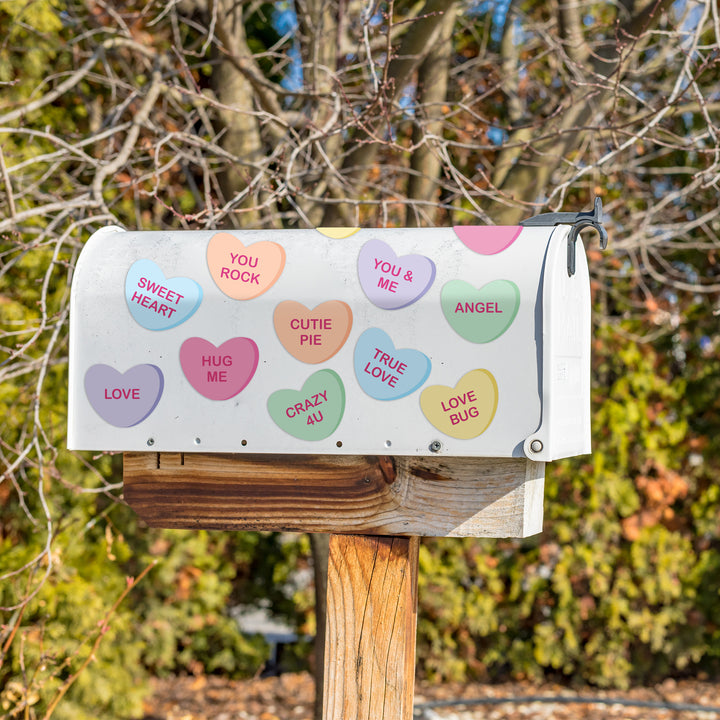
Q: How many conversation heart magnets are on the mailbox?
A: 12